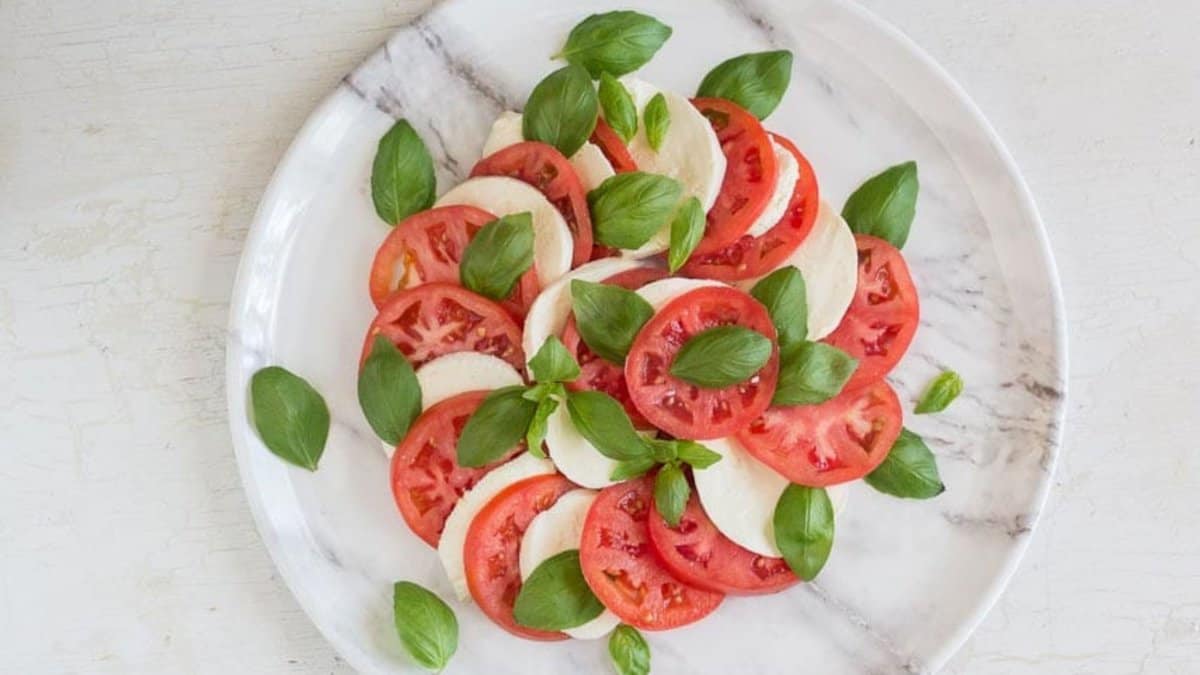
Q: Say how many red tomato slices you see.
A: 14